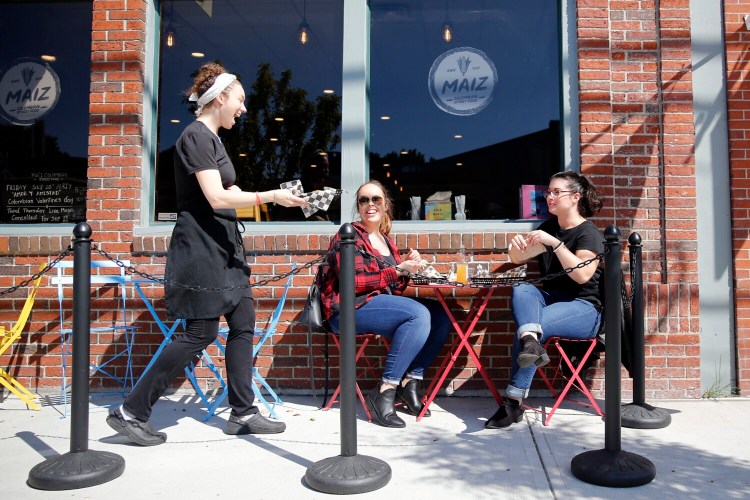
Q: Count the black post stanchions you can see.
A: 4